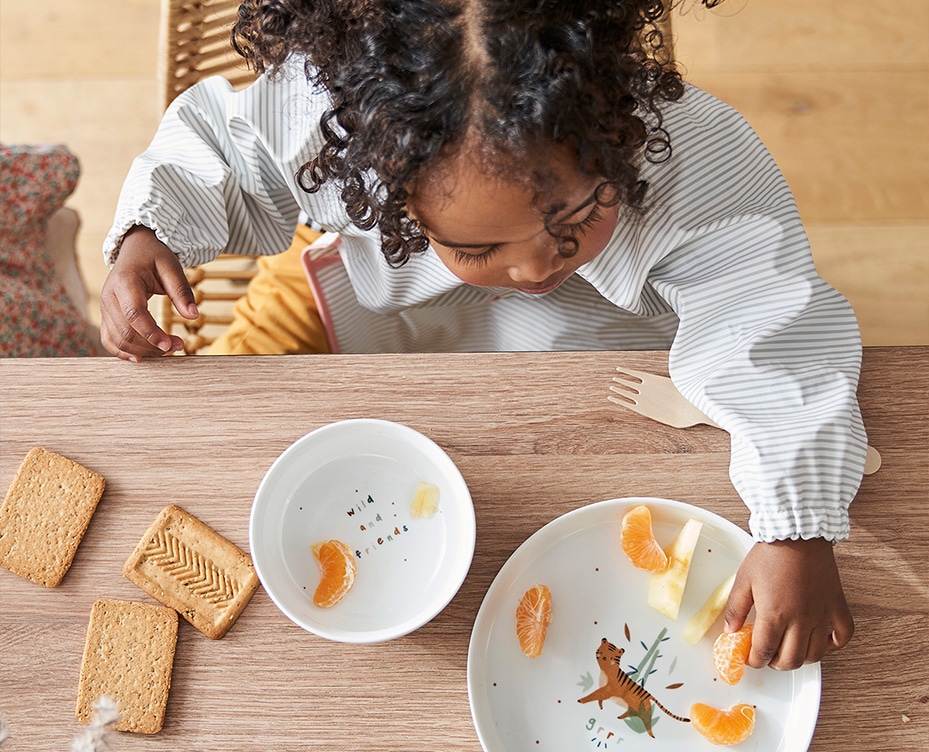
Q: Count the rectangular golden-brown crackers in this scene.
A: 3